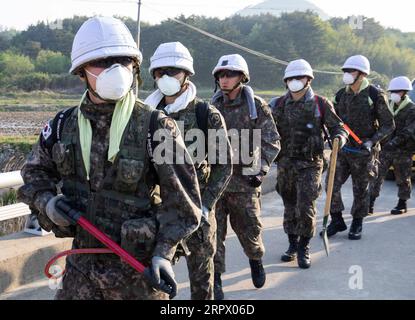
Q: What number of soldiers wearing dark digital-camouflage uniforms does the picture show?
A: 6